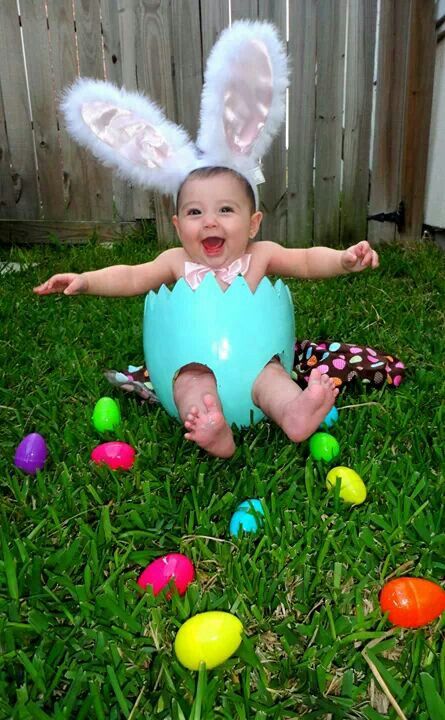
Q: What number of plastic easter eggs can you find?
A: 10